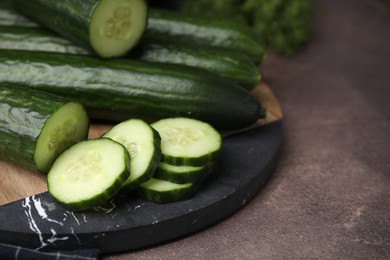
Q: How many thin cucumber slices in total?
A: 5